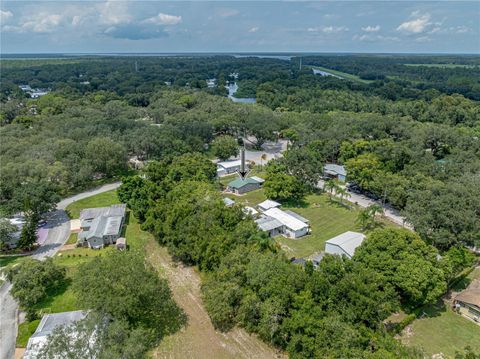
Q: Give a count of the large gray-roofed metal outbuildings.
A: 1